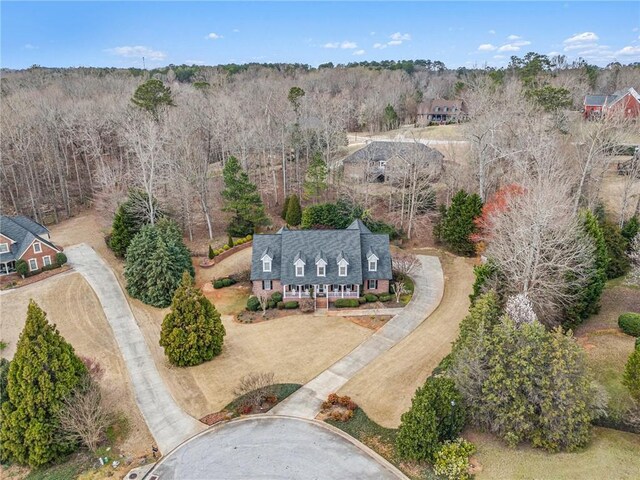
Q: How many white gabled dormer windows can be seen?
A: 5